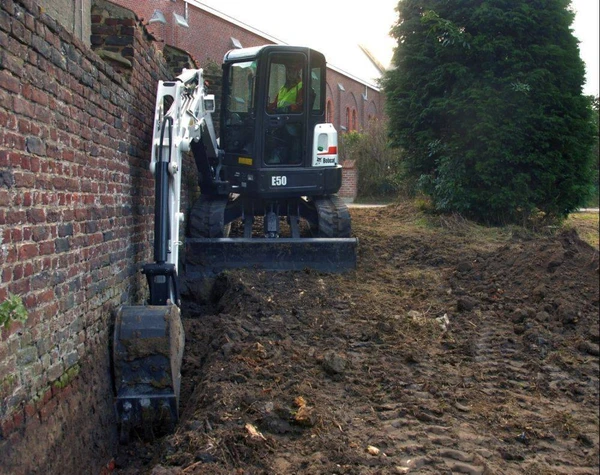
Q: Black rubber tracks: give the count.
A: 2